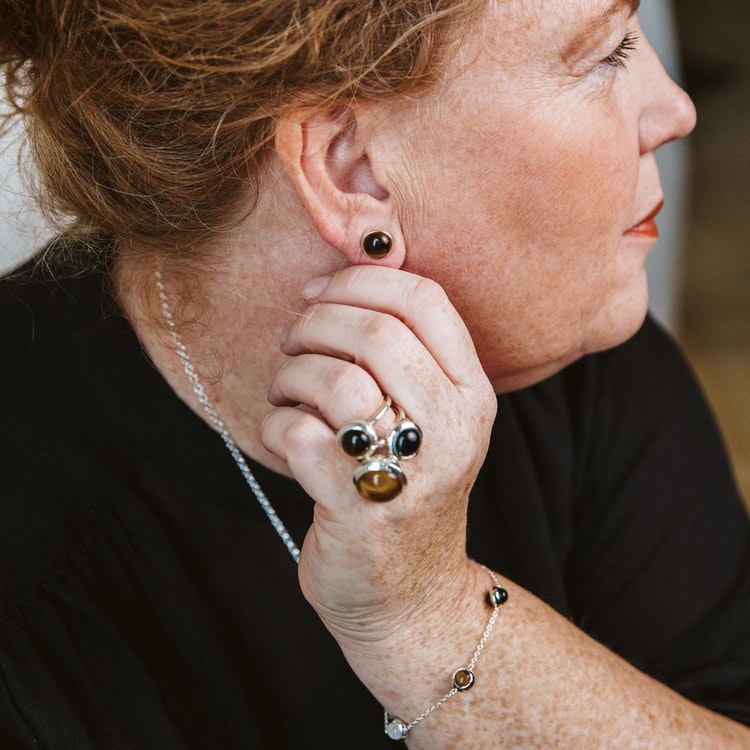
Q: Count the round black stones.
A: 4